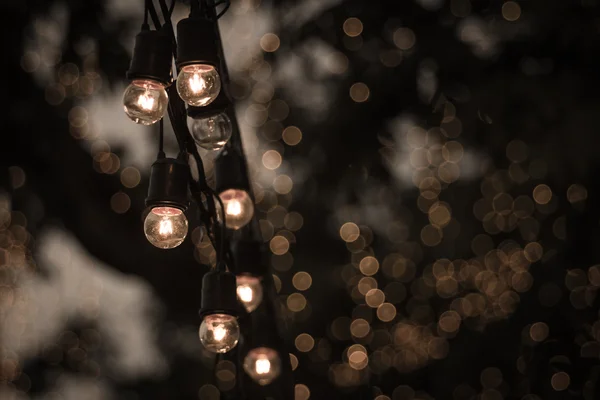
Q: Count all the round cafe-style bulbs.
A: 8